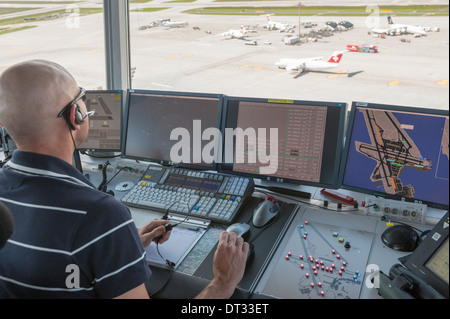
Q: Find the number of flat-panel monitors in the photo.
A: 4